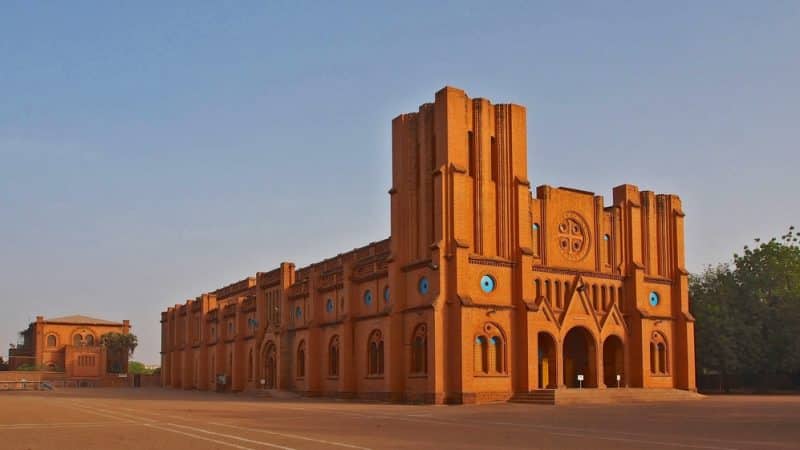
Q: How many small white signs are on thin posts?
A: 2